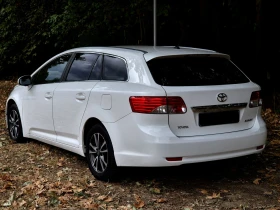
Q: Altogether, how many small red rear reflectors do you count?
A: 2